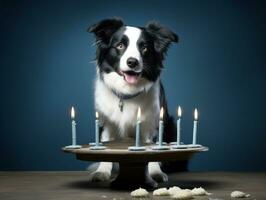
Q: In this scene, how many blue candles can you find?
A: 6